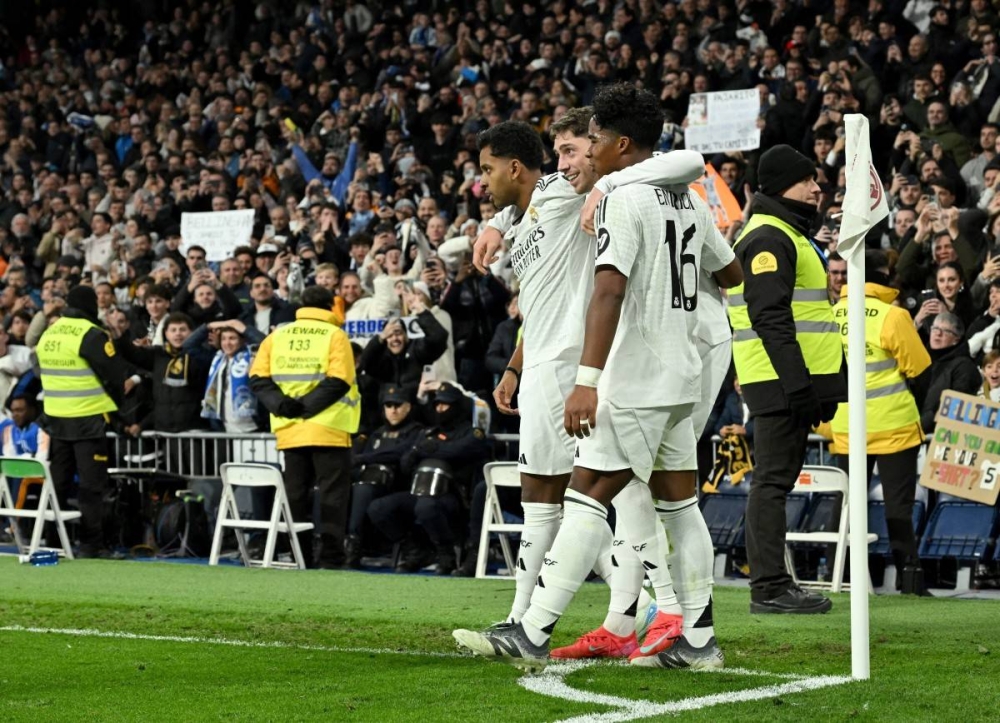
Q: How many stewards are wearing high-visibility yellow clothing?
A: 4